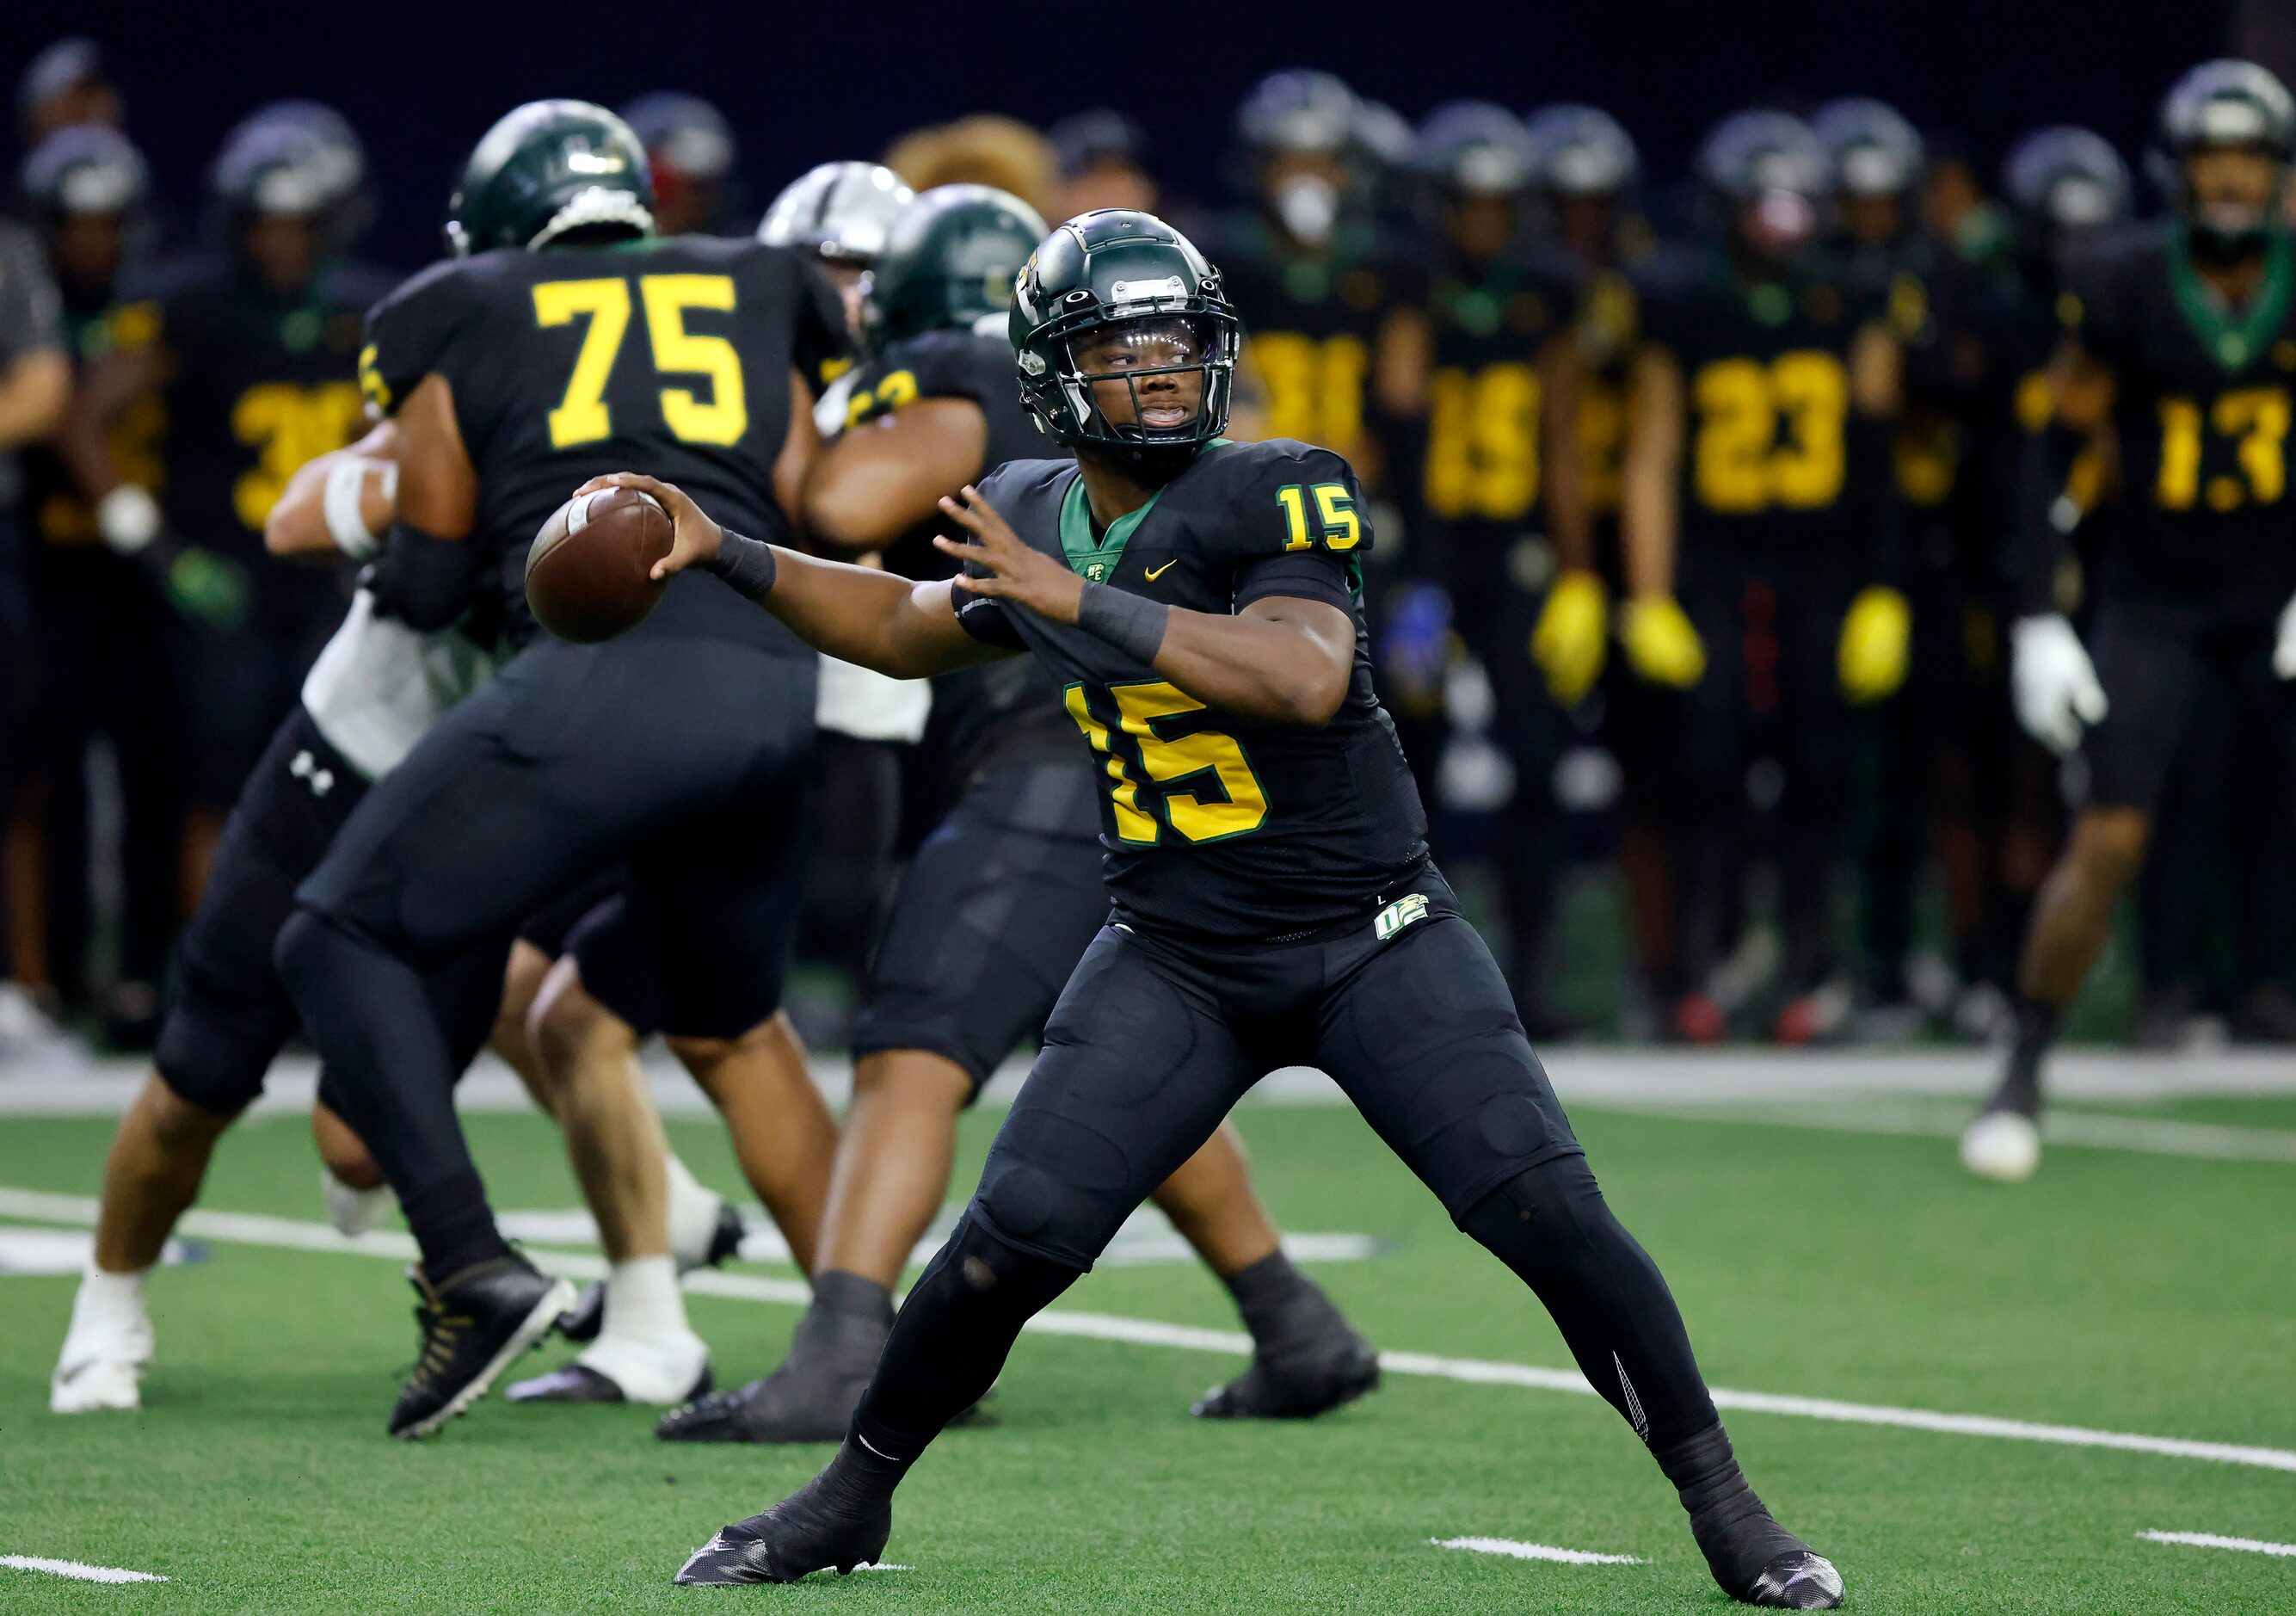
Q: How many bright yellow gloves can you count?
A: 3